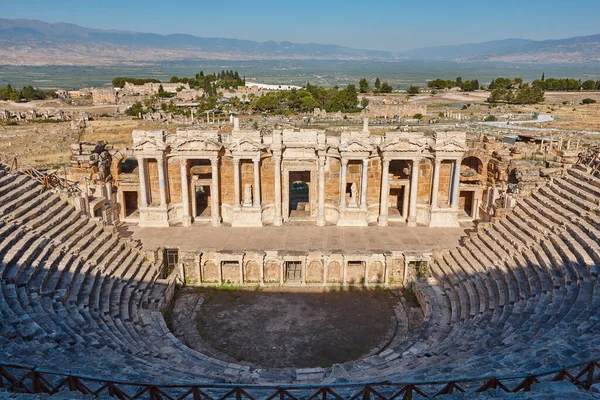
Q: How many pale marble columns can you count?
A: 14